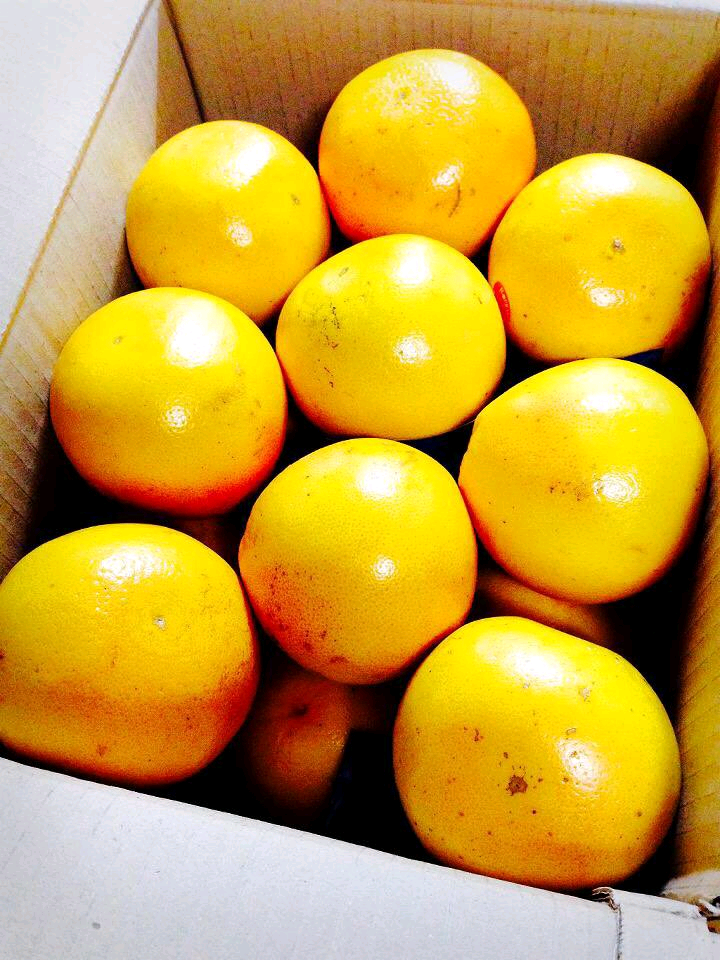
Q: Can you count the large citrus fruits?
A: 9